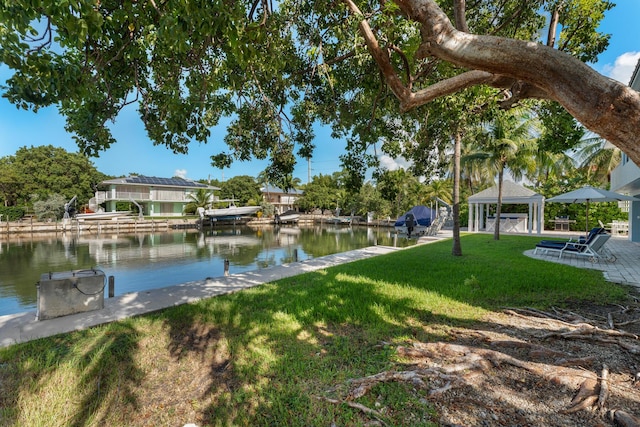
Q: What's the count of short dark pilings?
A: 3